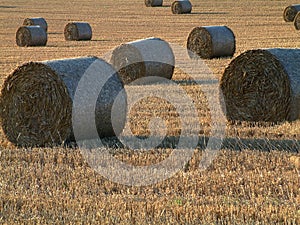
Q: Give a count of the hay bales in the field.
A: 11